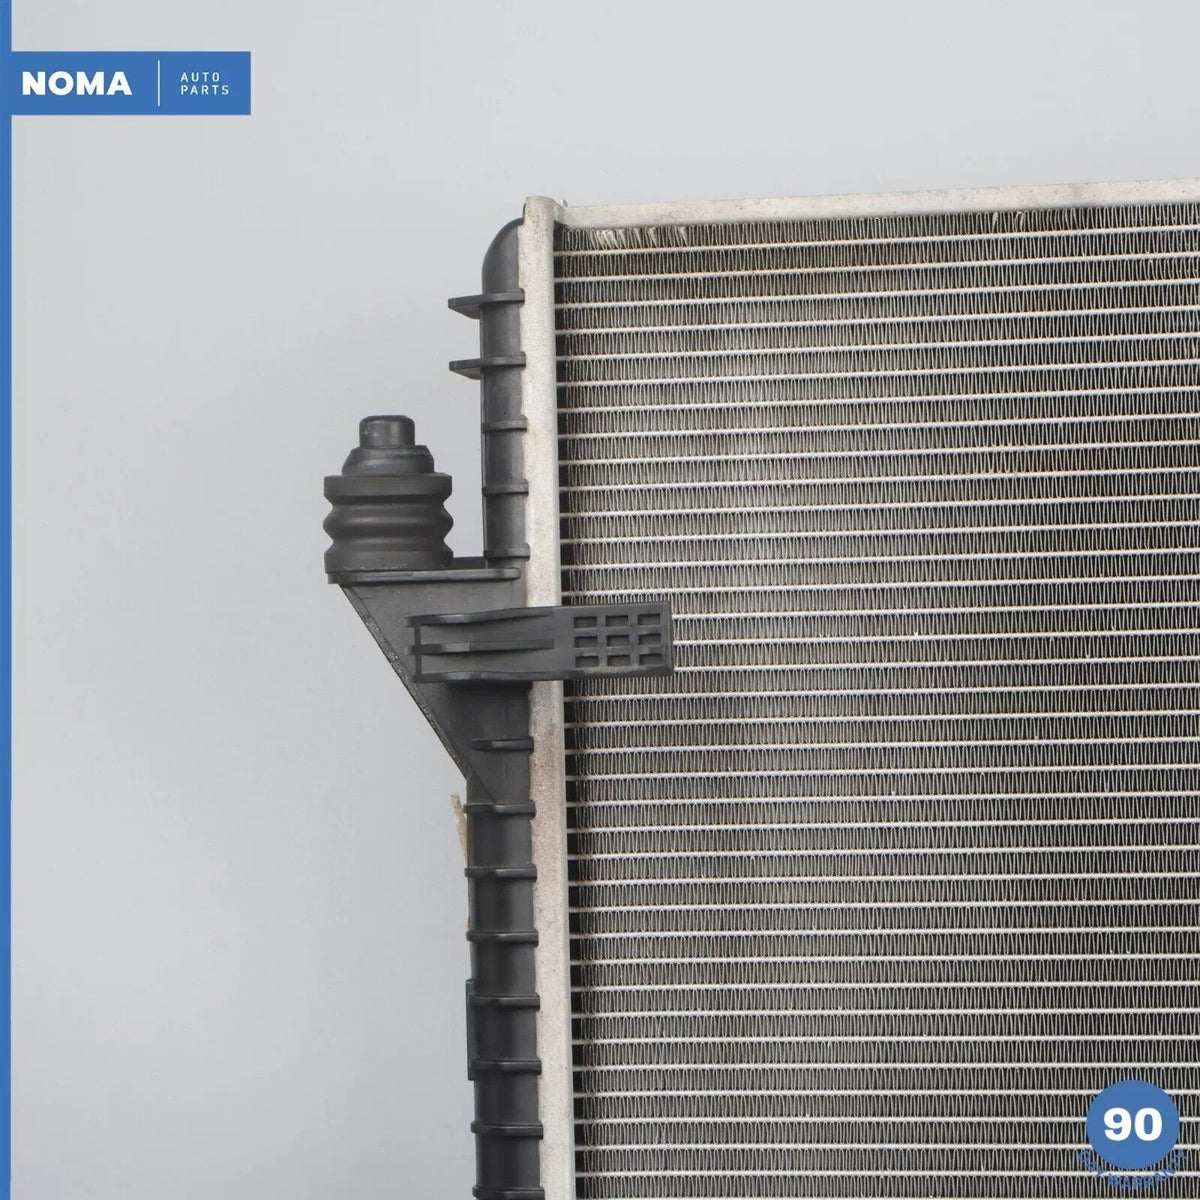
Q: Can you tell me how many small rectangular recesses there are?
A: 9